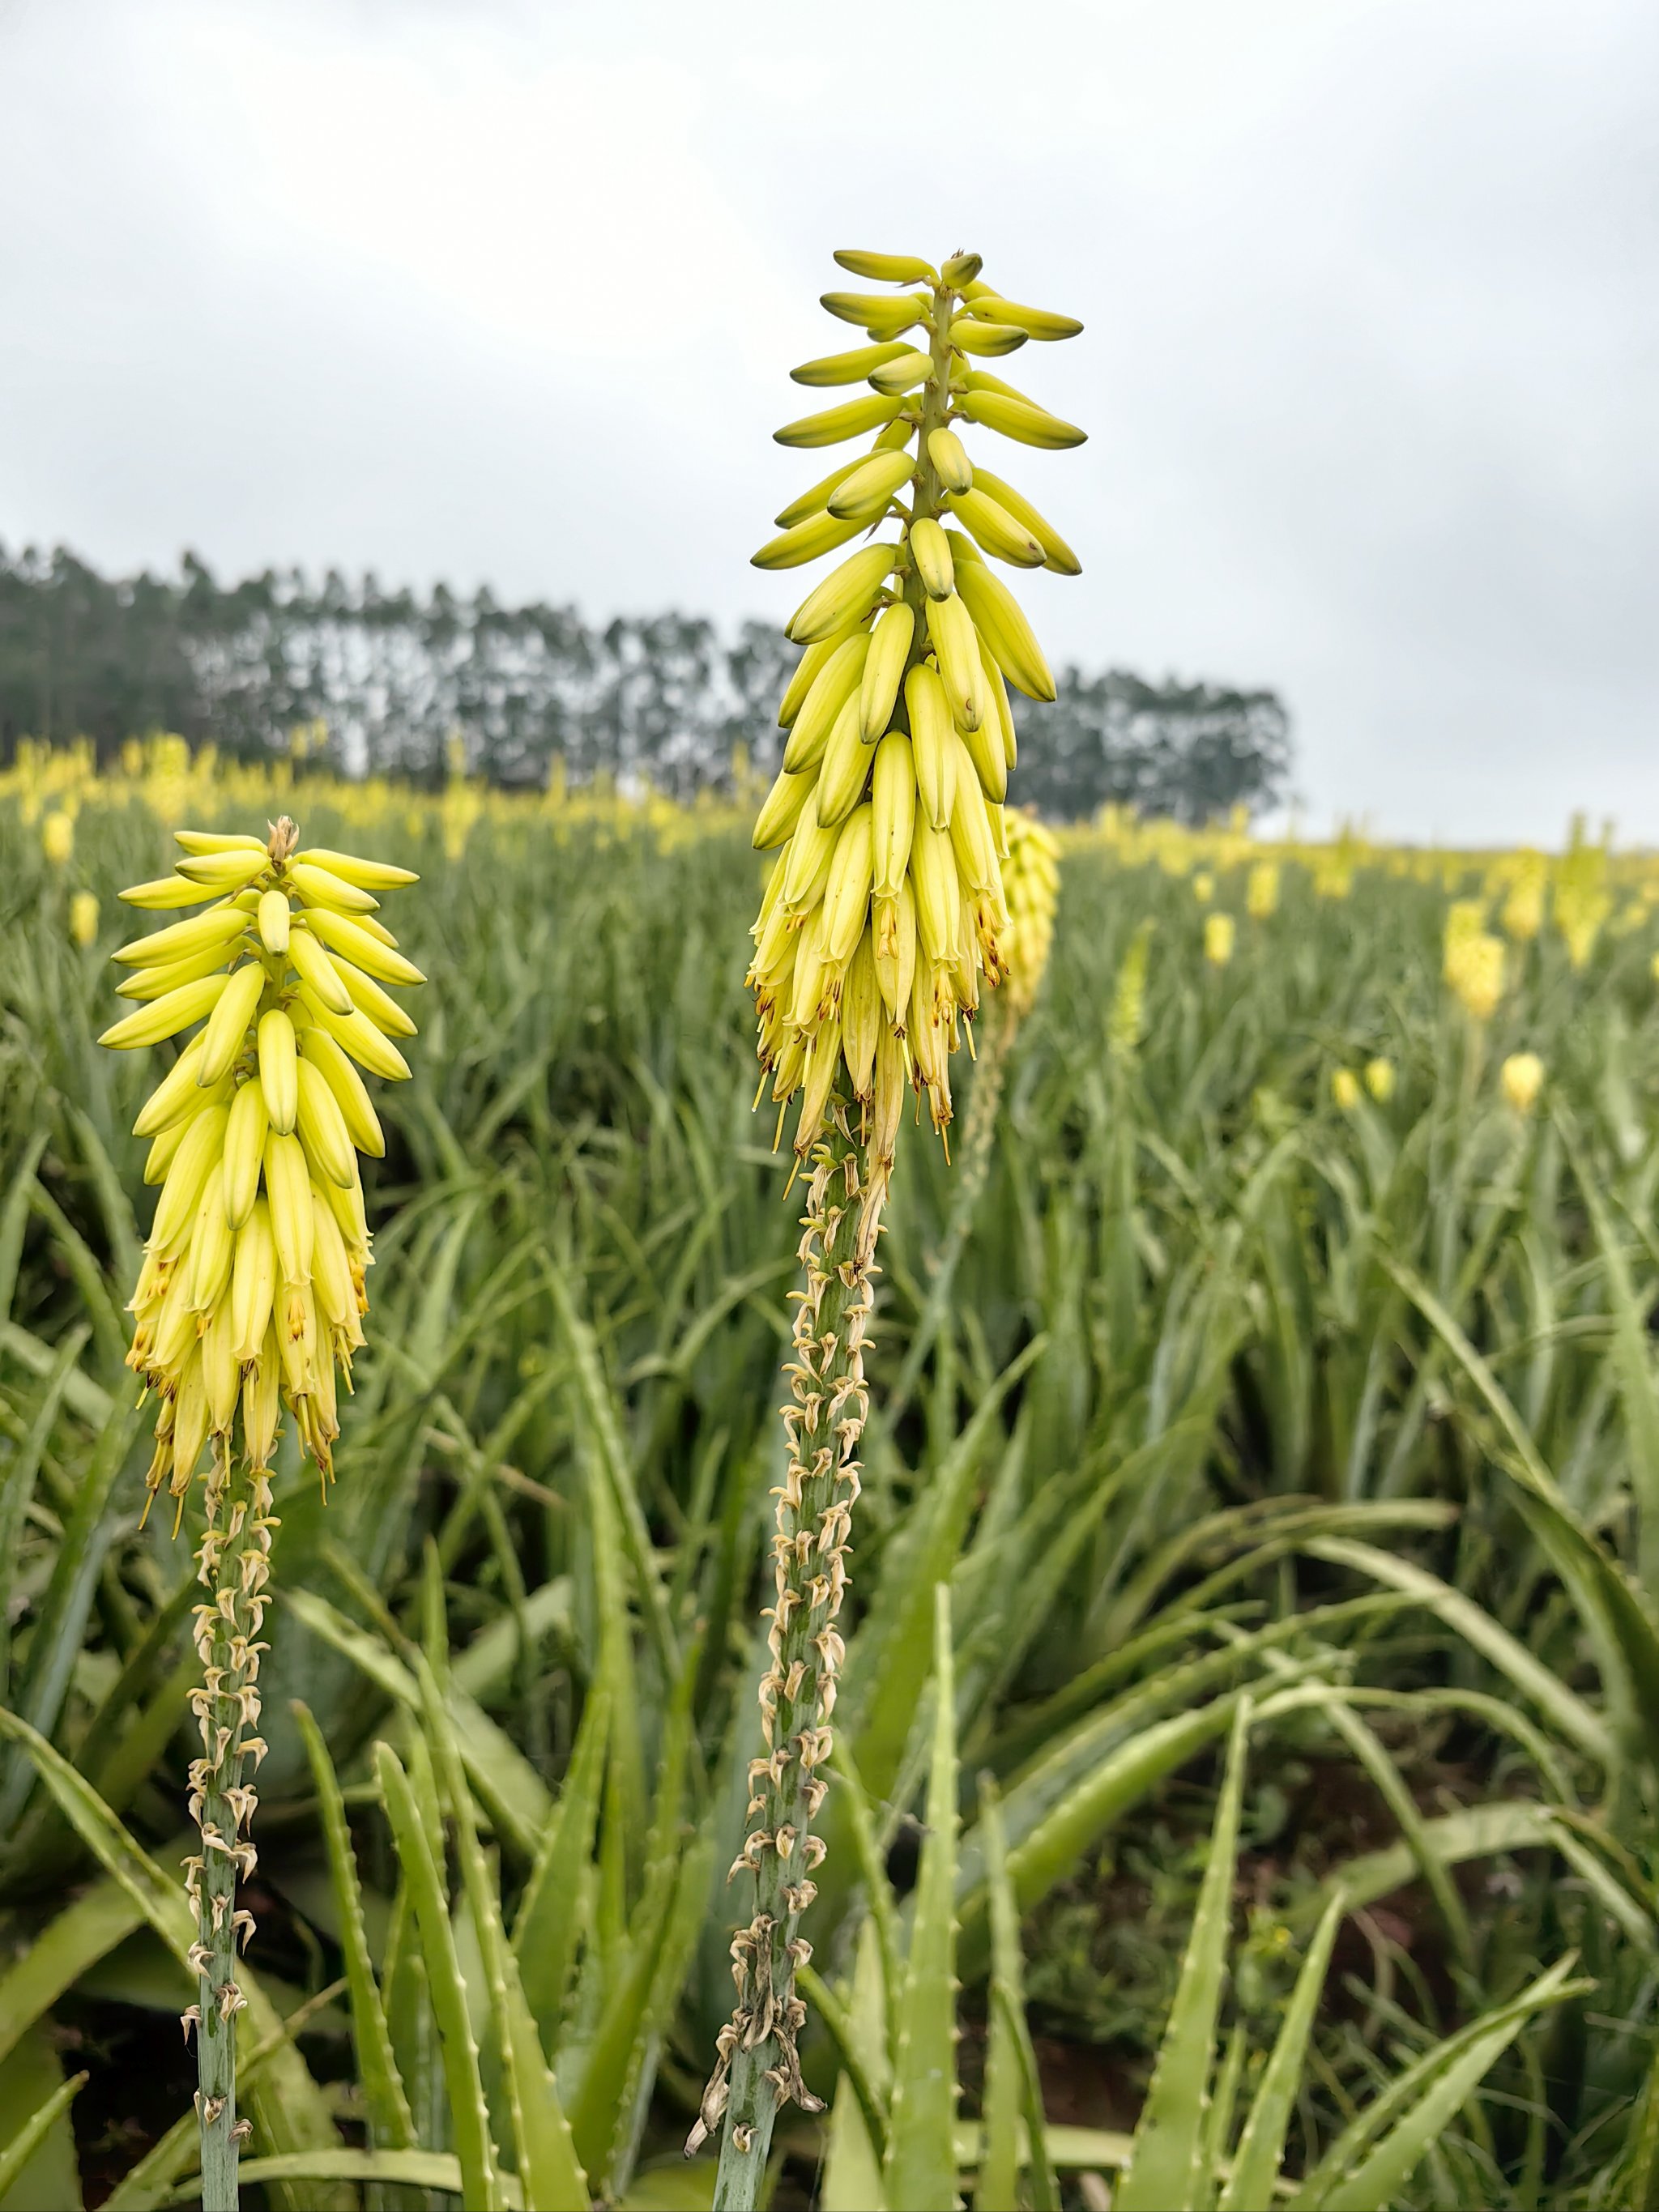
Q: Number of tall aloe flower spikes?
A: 2